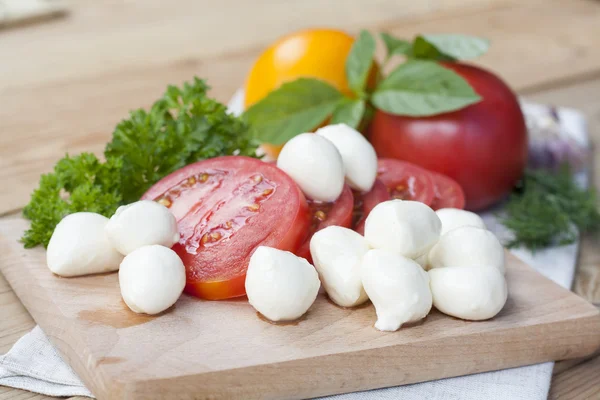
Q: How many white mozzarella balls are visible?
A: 12